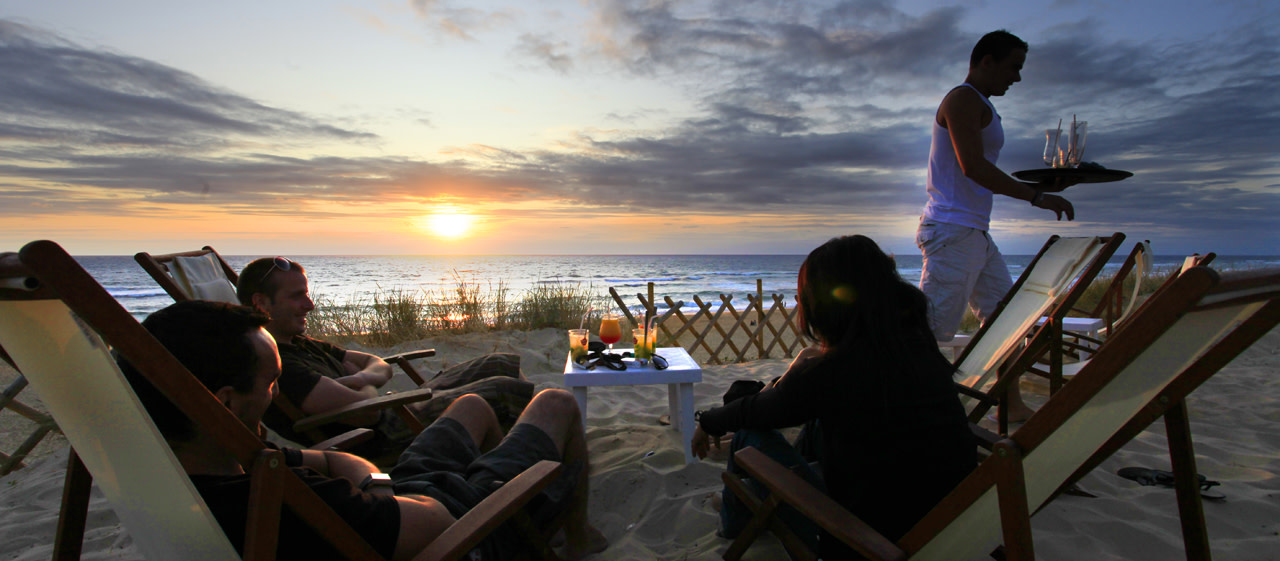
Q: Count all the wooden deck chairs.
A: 6